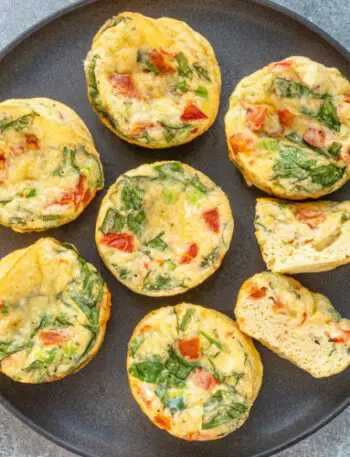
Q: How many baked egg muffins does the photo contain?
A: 7